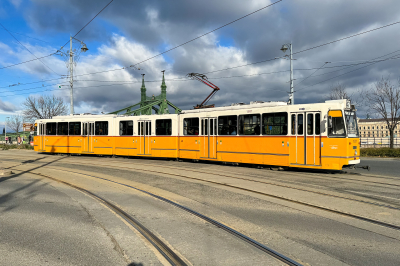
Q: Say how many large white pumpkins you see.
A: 0